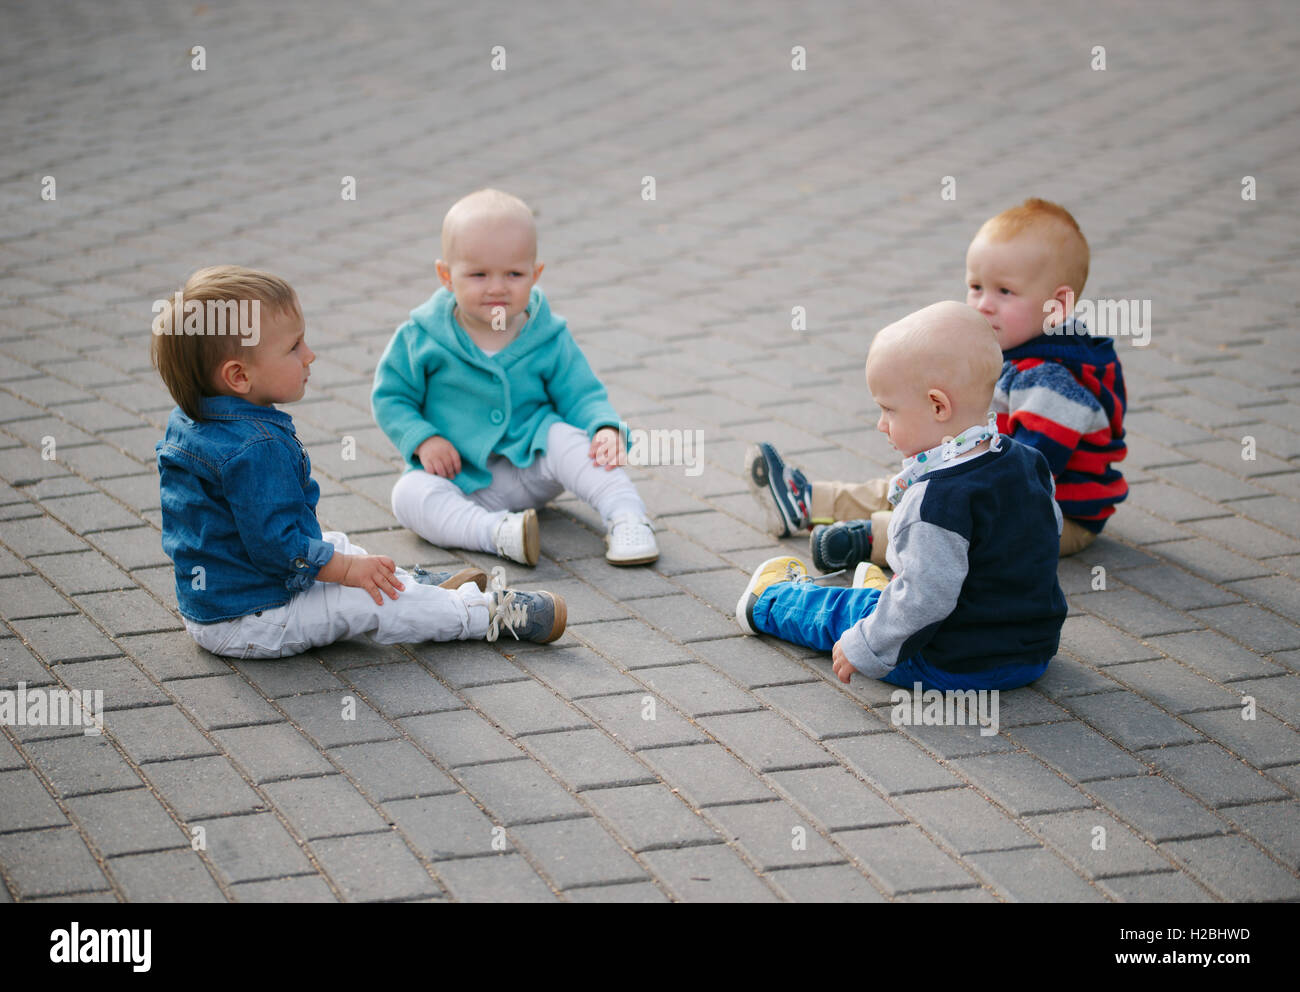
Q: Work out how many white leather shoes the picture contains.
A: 2